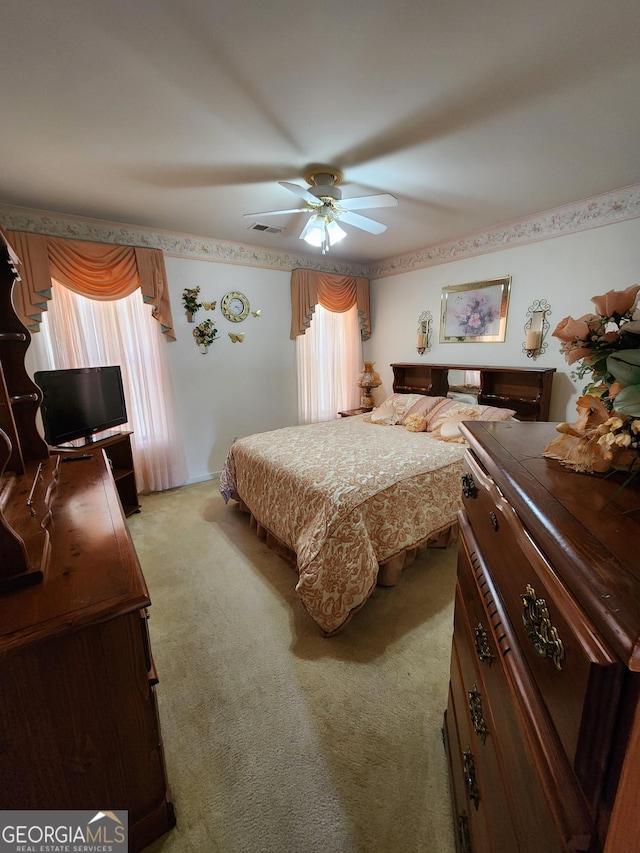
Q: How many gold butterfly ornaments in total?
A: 3